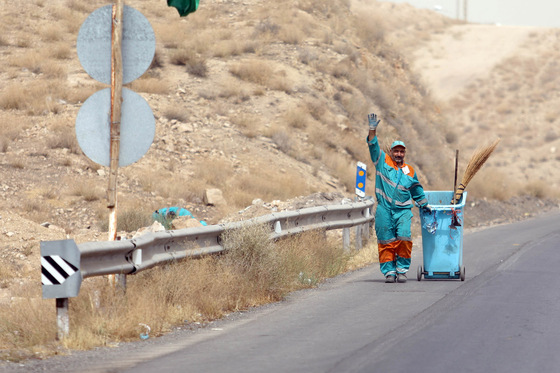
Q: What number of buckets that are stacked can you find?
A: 0